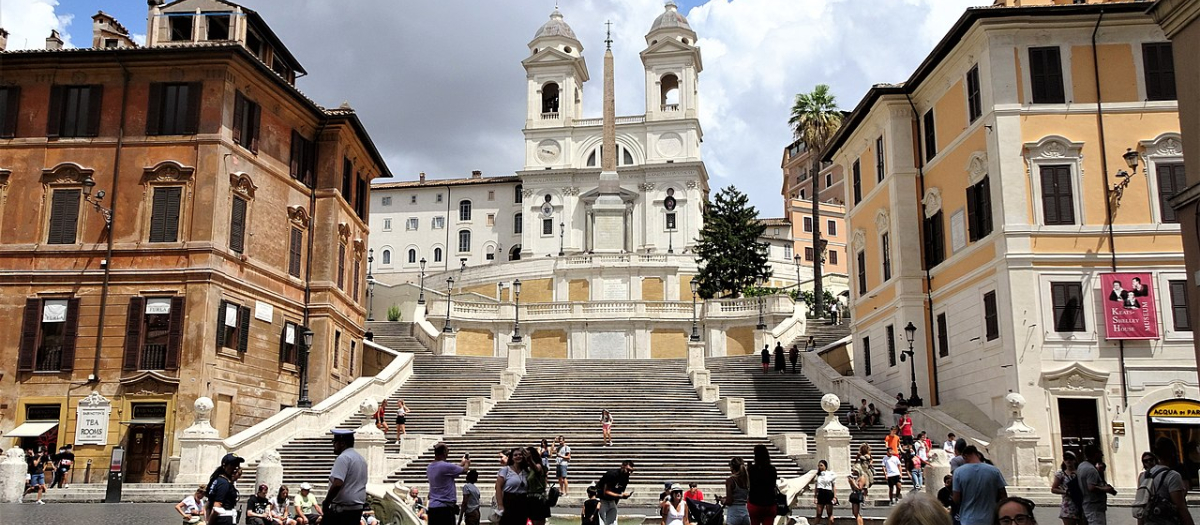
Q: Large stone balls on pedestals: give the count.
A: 4